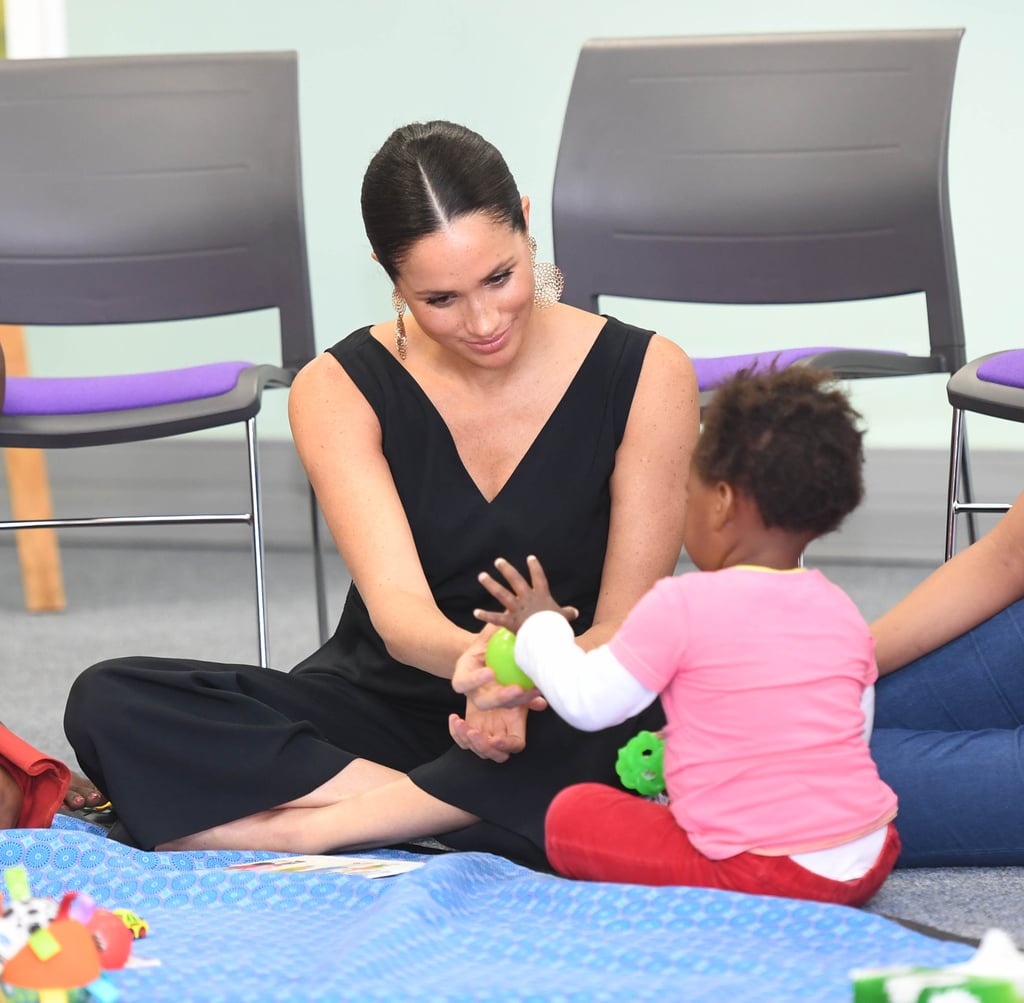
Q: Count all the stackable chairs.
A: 3